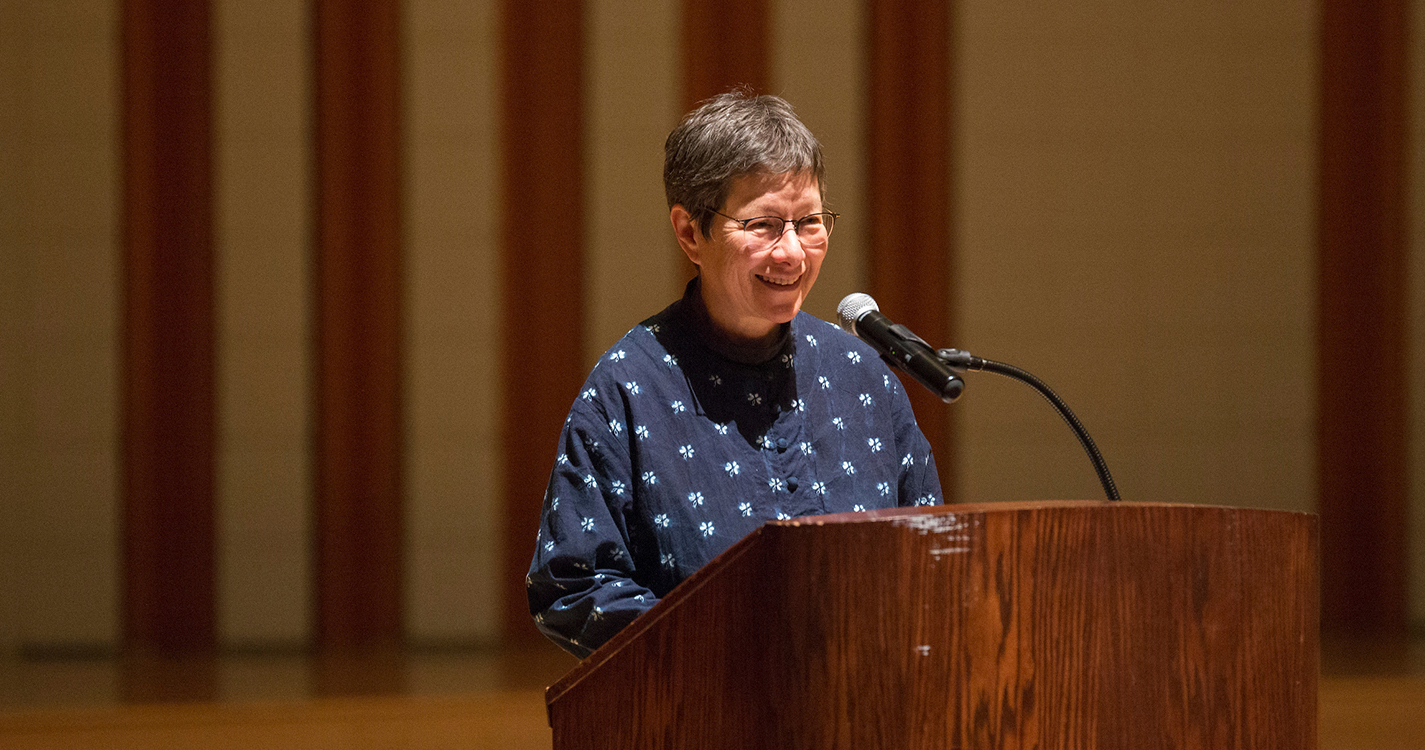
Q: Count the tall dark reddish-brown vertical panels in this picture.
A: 6